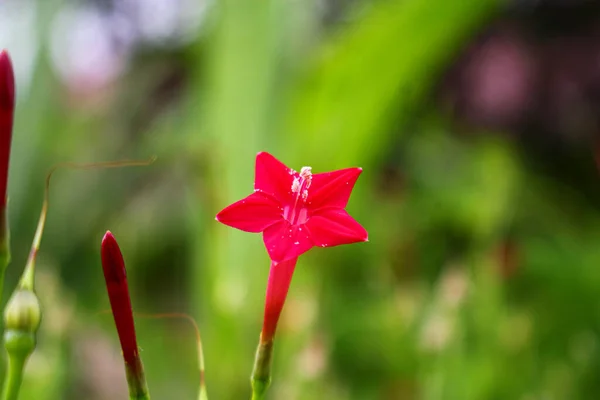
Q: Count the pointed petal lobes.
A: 5